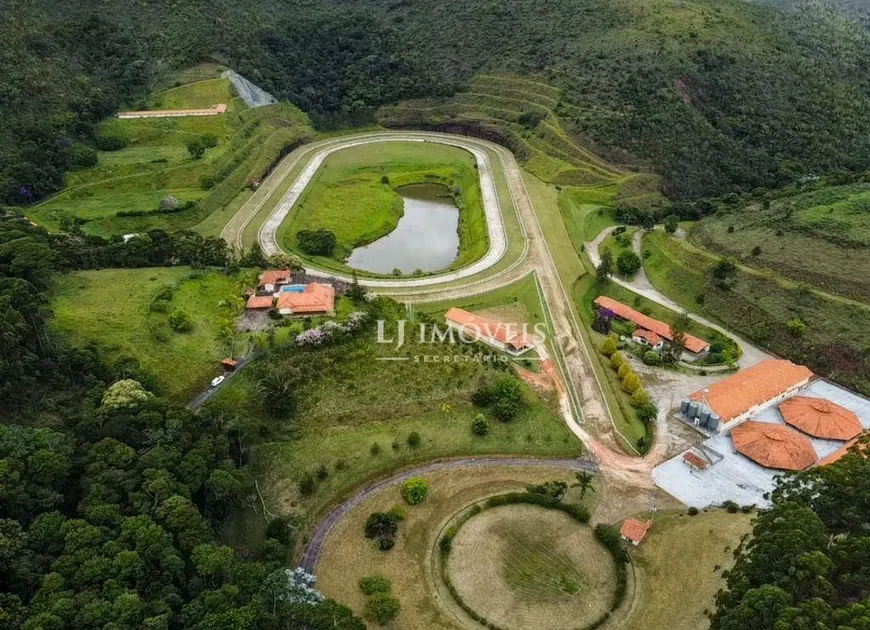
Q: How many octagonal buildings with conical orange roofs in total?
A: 2